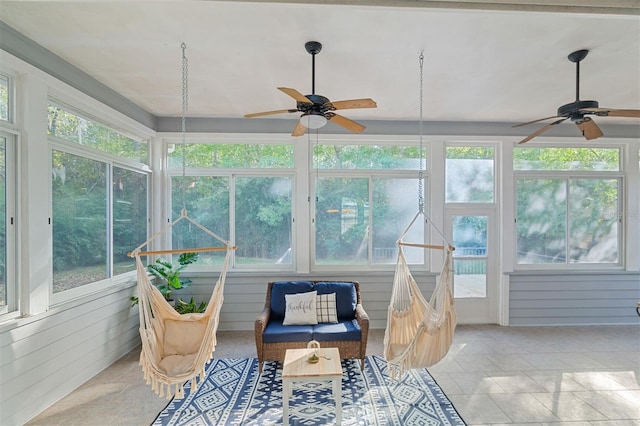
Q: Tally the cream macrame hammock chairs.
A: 2